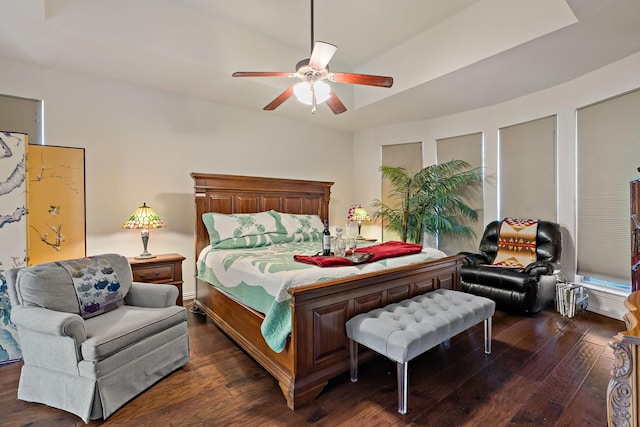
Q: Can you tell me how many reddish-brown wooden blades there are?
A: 4